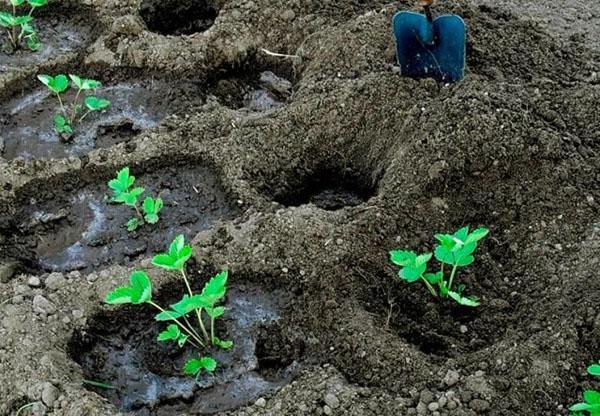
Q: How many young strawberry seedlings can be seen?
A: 6